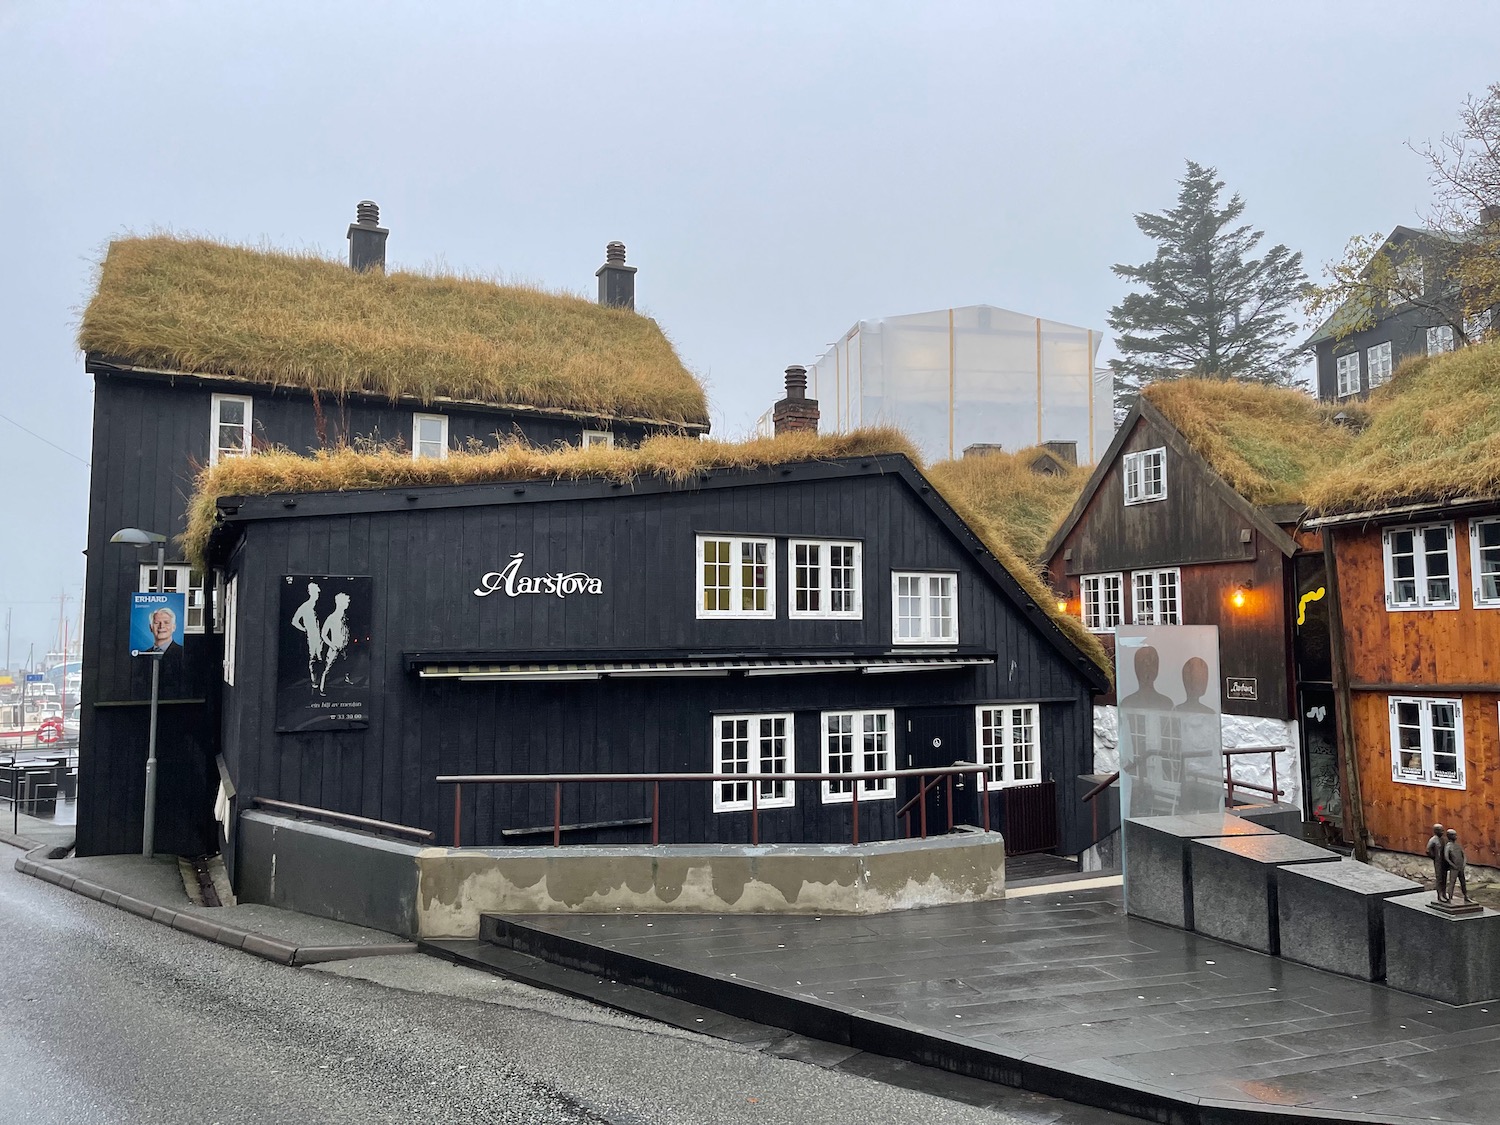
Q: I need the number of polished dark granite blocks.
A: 4